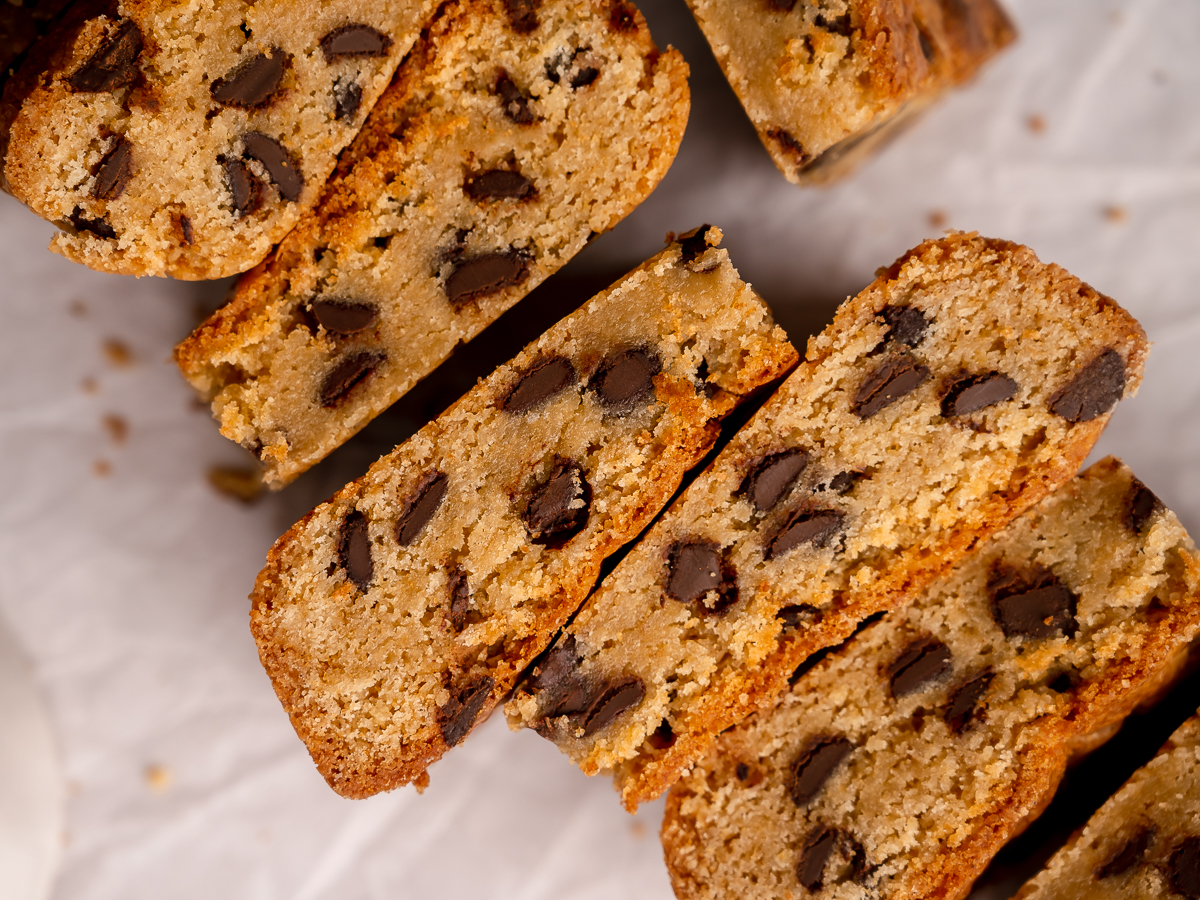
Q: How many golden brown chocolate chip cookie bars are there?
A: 7